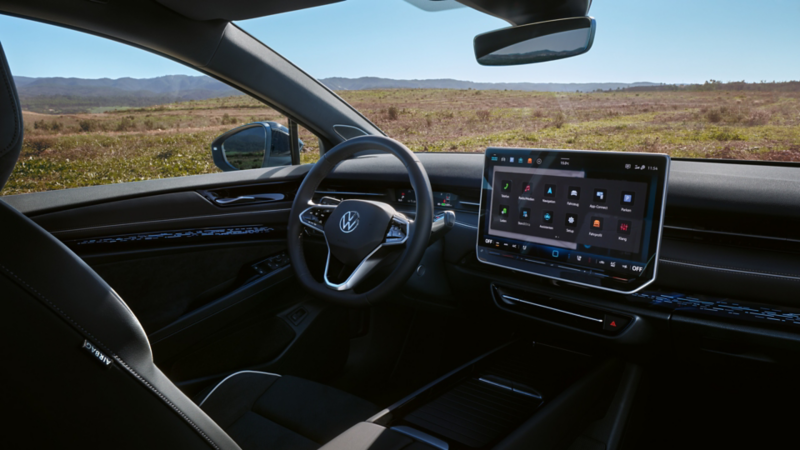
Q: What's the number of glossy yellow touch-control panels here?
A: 0